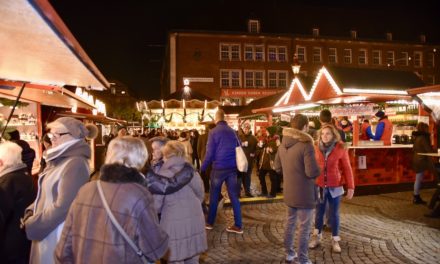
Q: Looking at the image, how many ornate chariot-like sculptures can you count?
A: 0